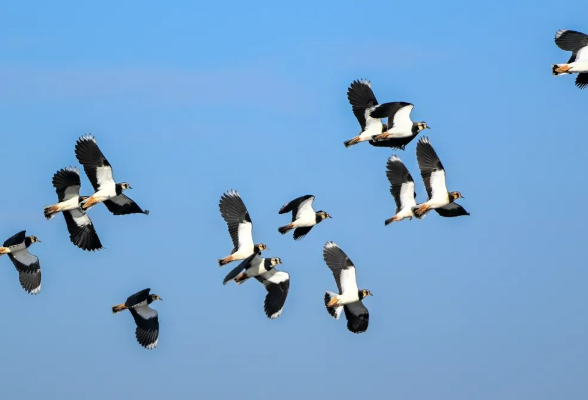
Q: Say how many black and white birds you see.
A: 13